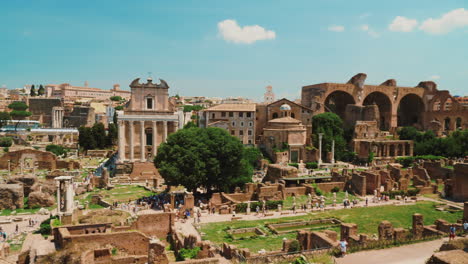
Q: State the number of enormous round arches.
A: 3